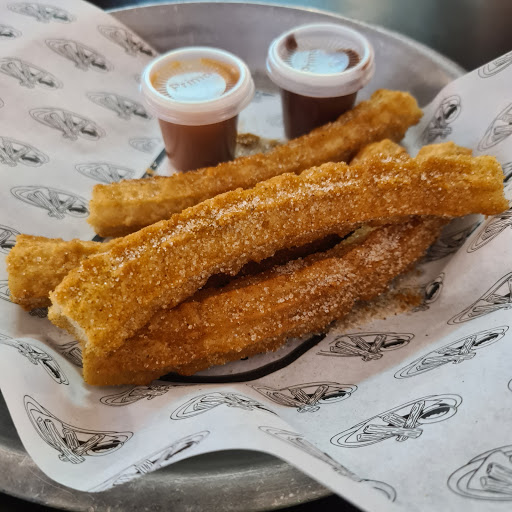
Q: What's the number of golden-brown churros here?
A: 4